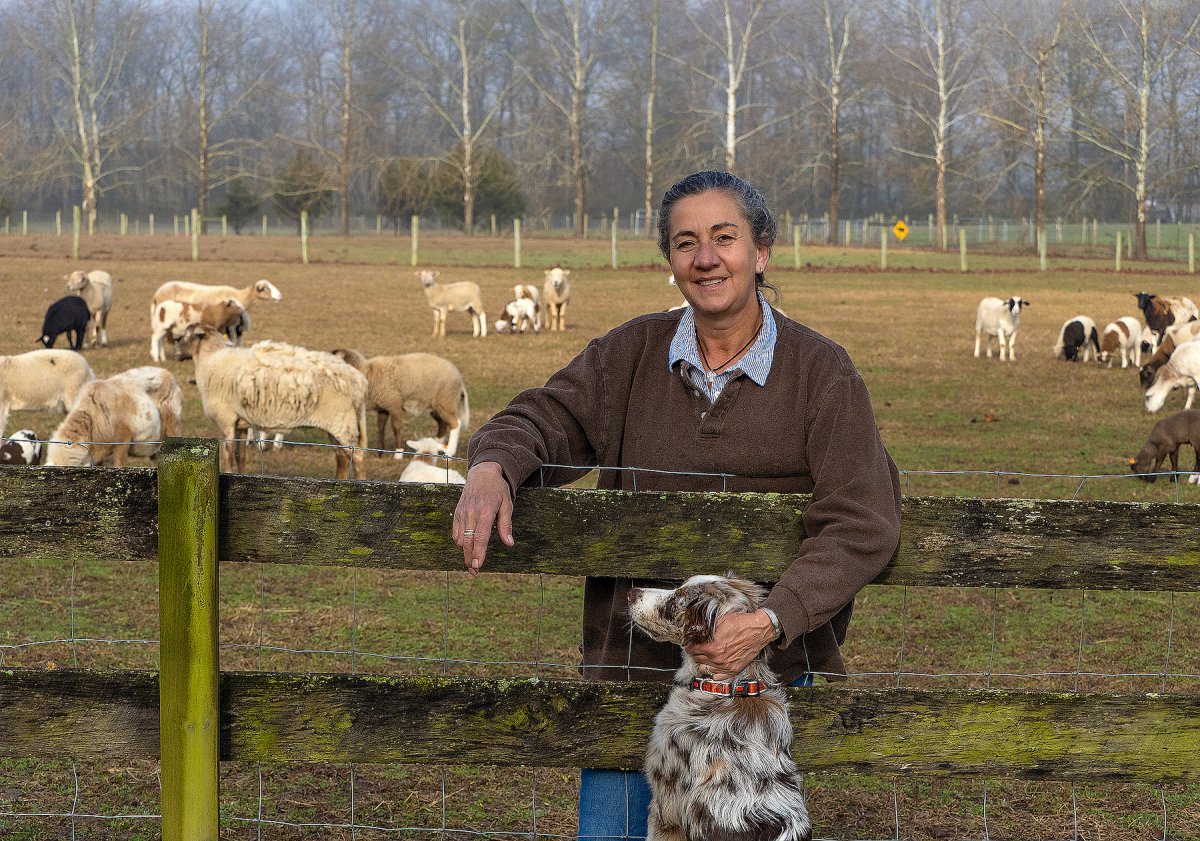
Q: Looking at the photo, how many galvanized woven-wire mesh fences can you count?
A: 1